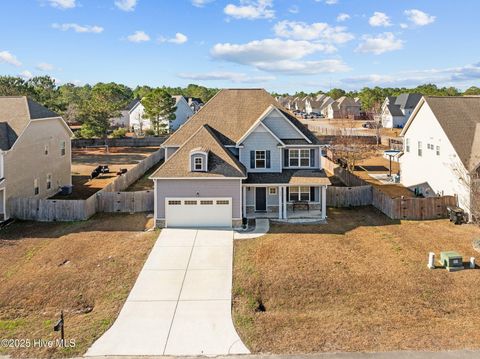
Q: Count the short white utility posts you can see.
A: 2